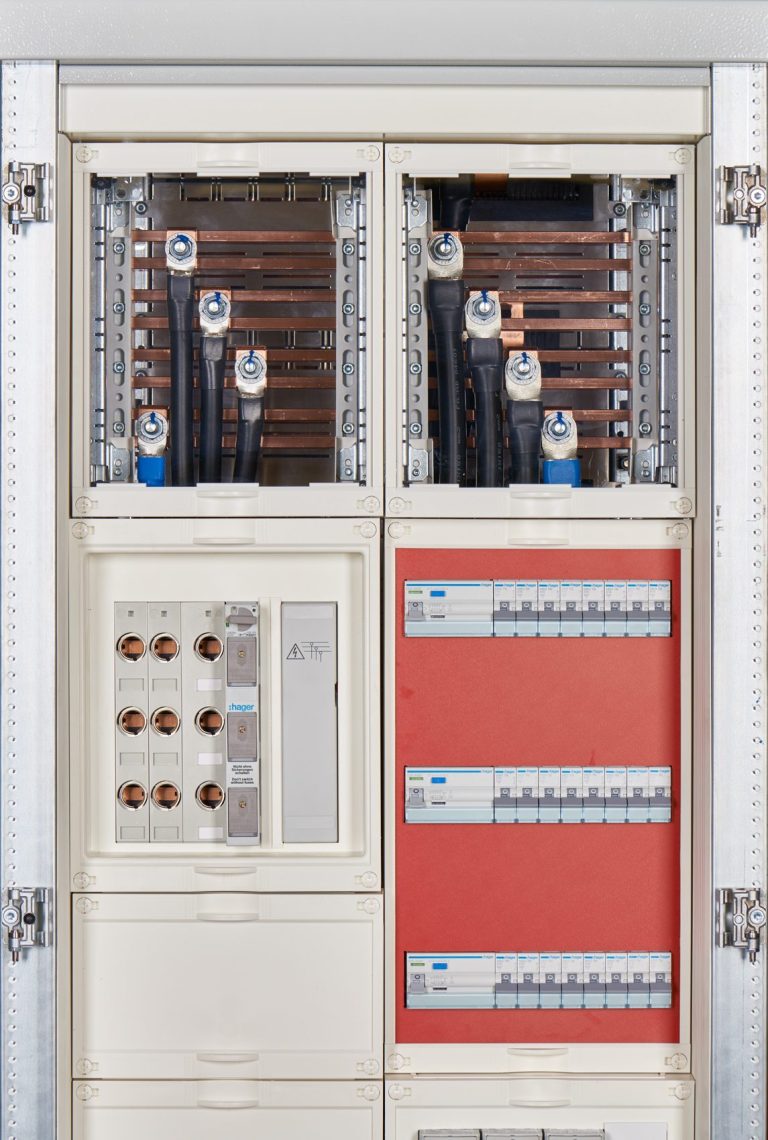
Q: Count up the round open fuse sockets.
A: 9